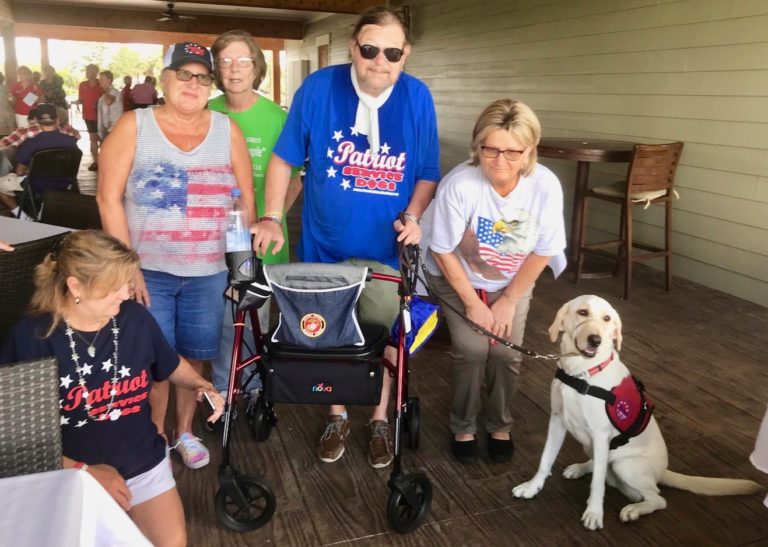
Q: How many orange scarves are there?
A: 0